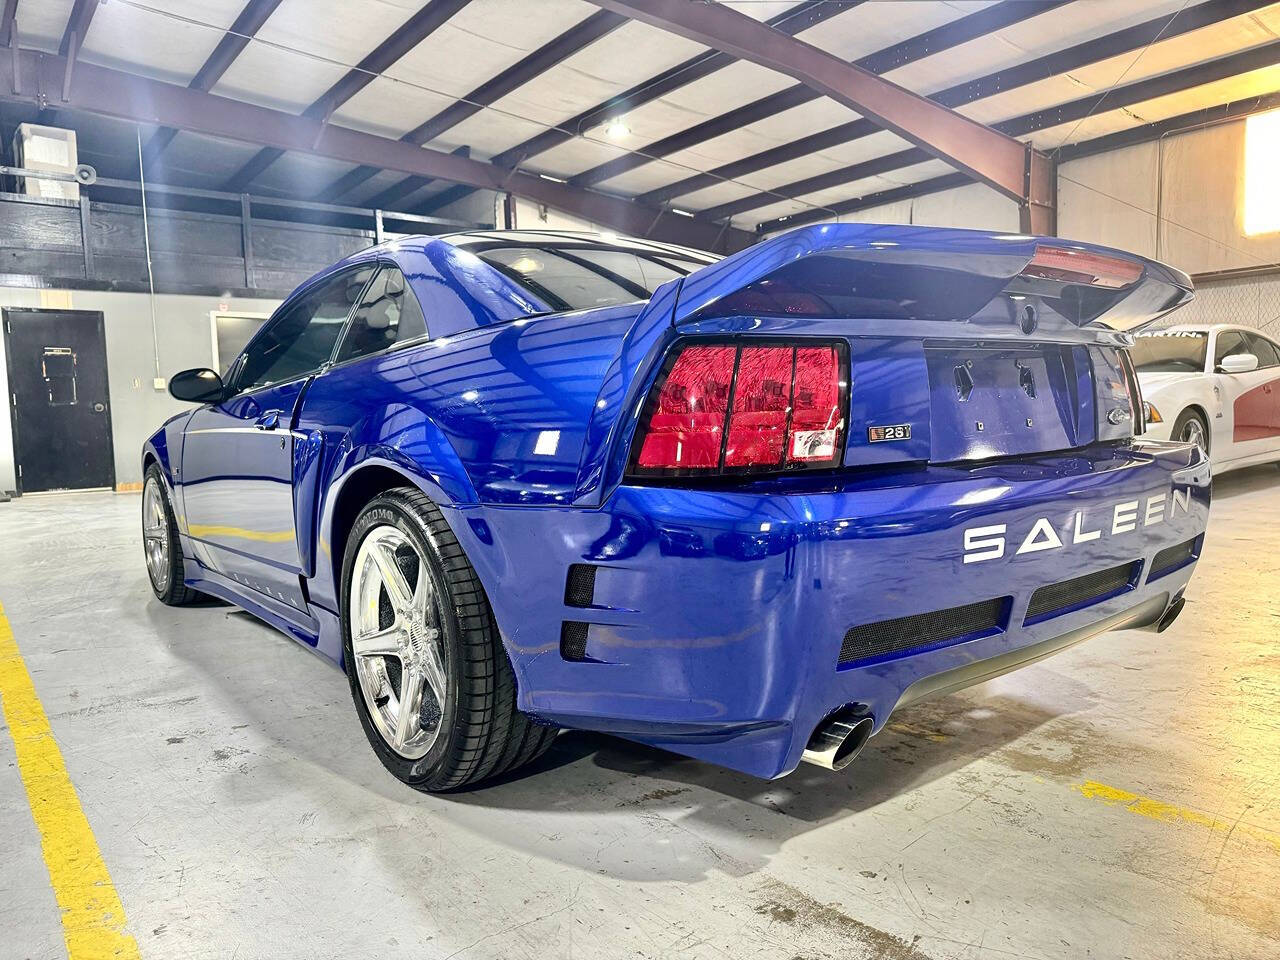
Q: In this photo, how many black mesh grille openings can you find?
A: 5